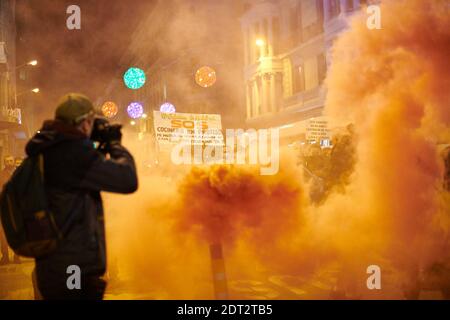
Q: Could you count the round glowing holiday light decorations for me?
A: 5